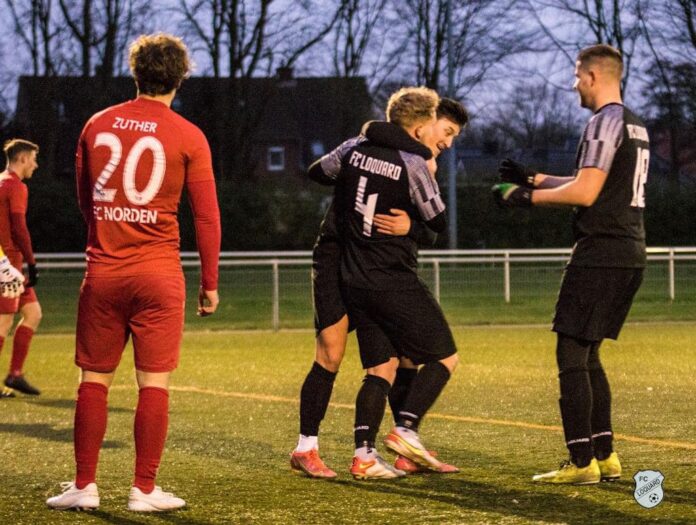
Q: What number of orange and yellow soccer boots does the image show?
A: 6